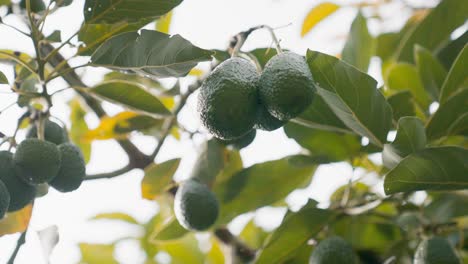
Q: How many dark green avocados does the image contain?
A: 12